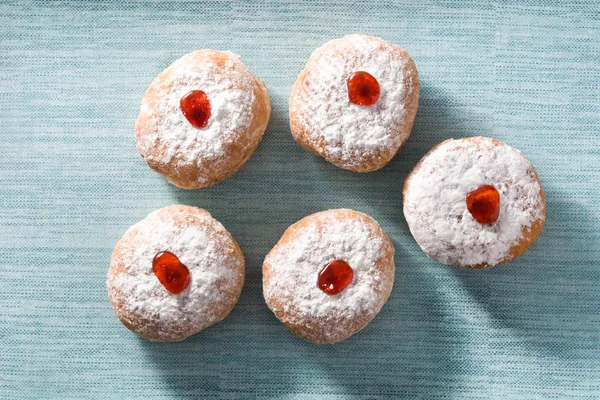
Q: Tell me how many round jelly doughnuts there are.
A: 5